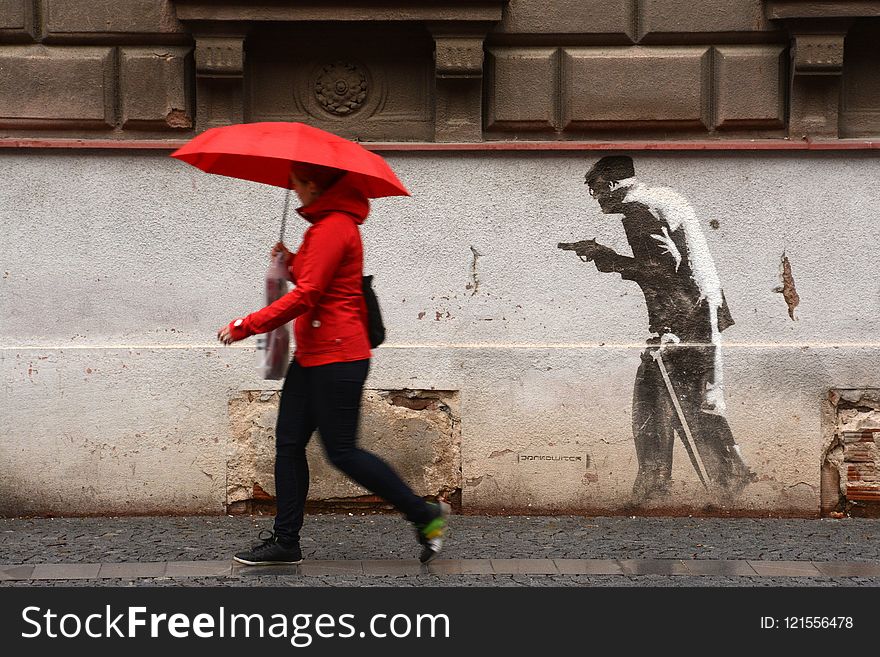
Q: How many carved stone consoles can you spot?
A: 3